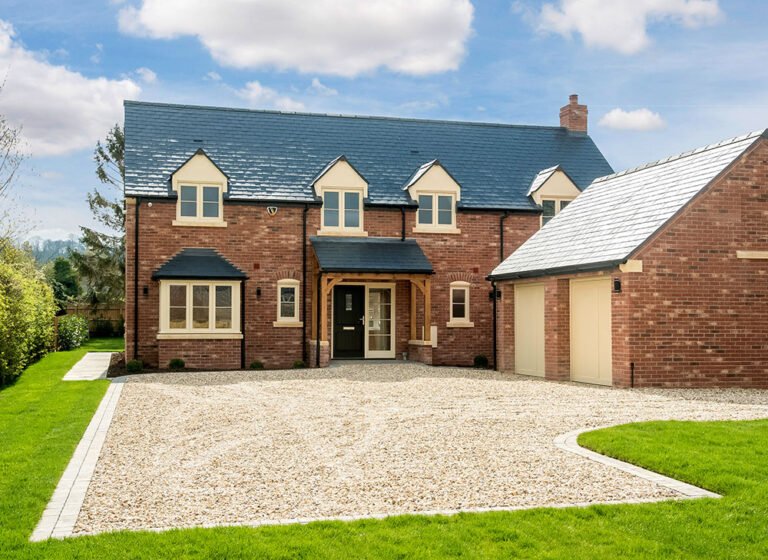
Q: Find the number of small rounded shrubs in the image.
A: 5